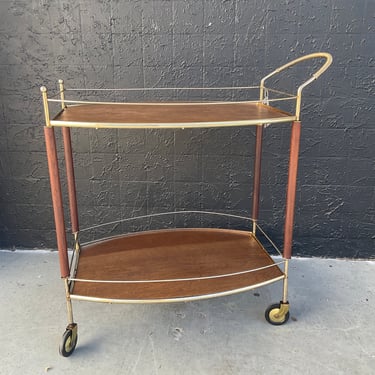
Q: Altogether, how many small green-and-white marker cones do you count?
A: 0